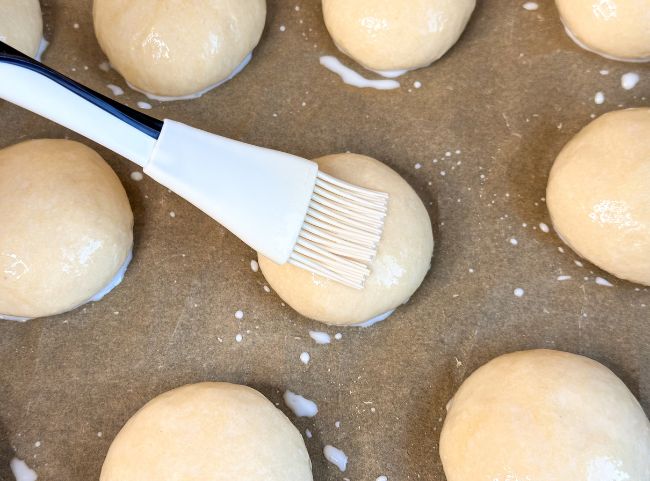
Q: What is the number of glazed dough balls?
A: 9